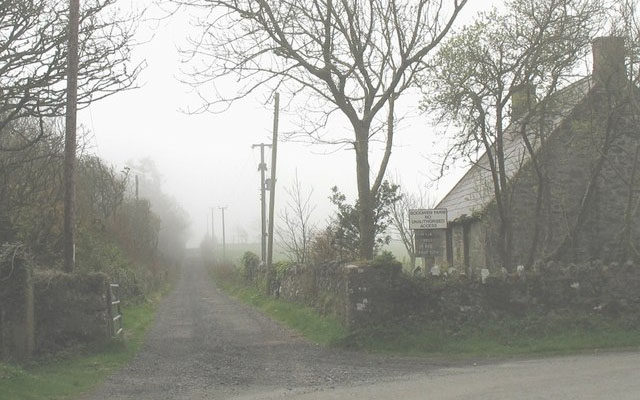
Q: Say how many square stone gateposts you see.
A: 2